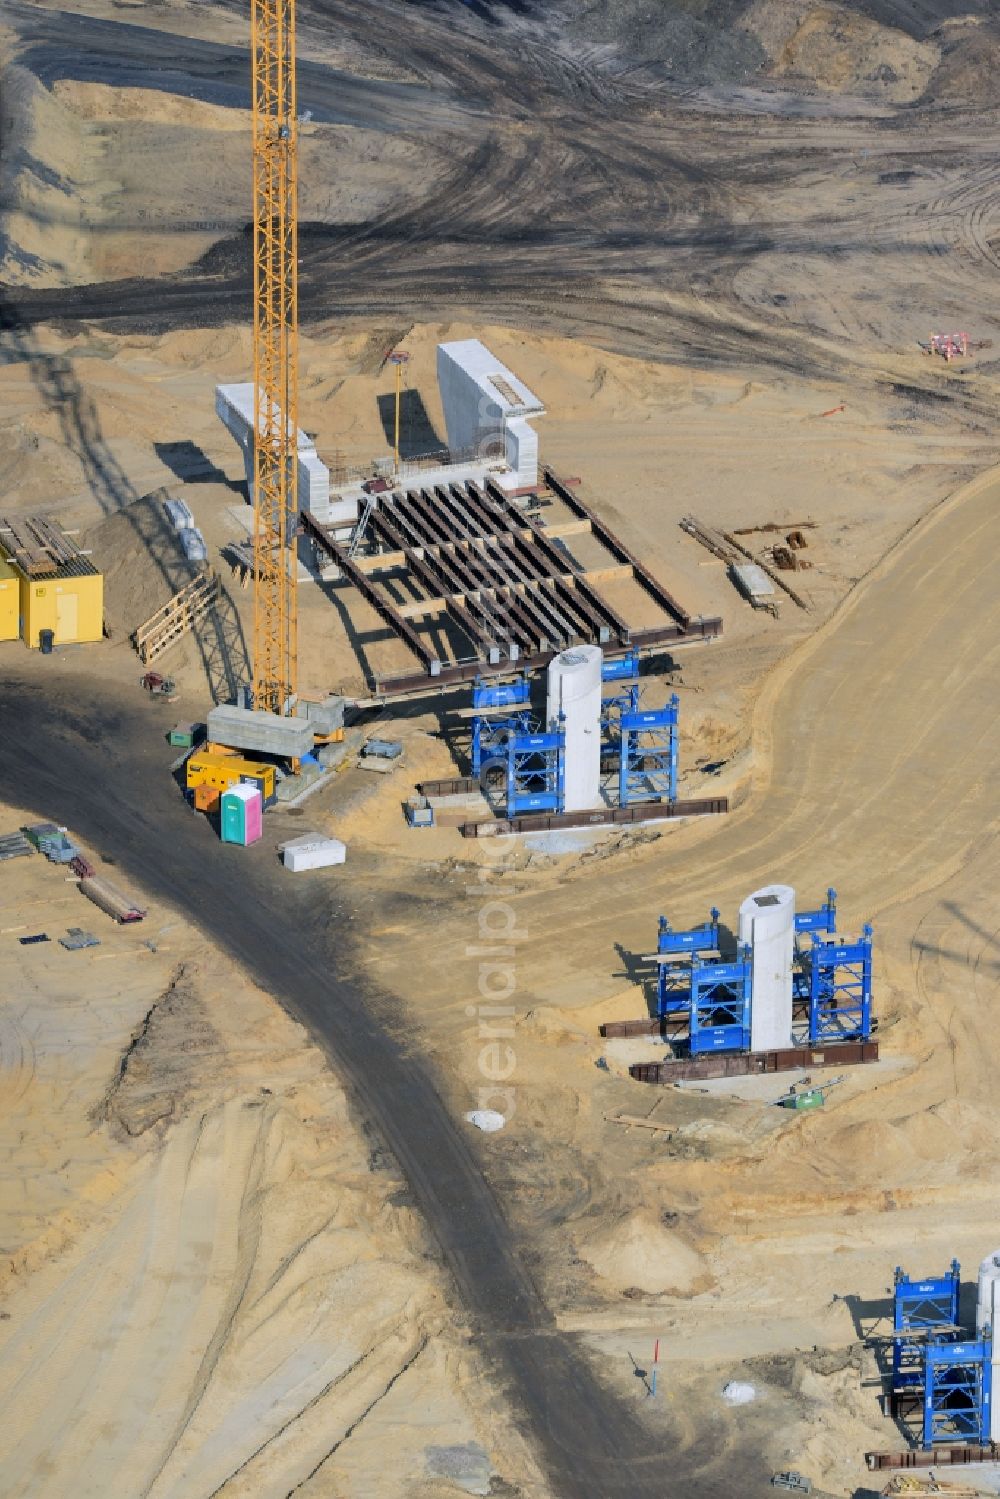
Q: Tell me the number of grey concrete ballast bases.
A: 2